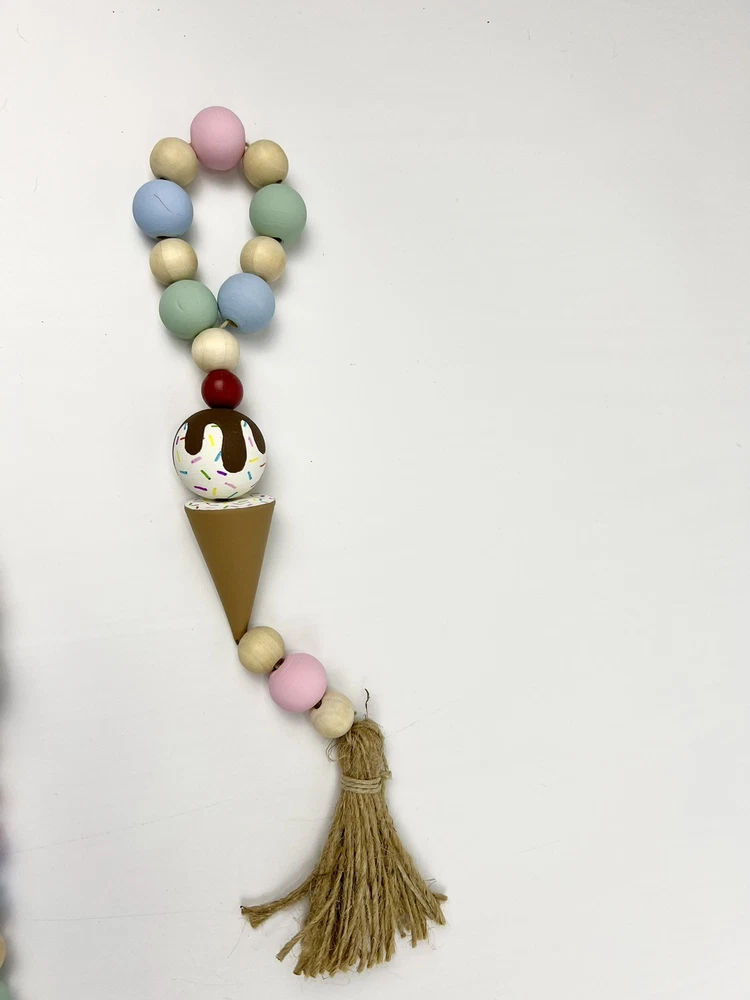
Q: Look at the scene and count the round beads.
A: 15